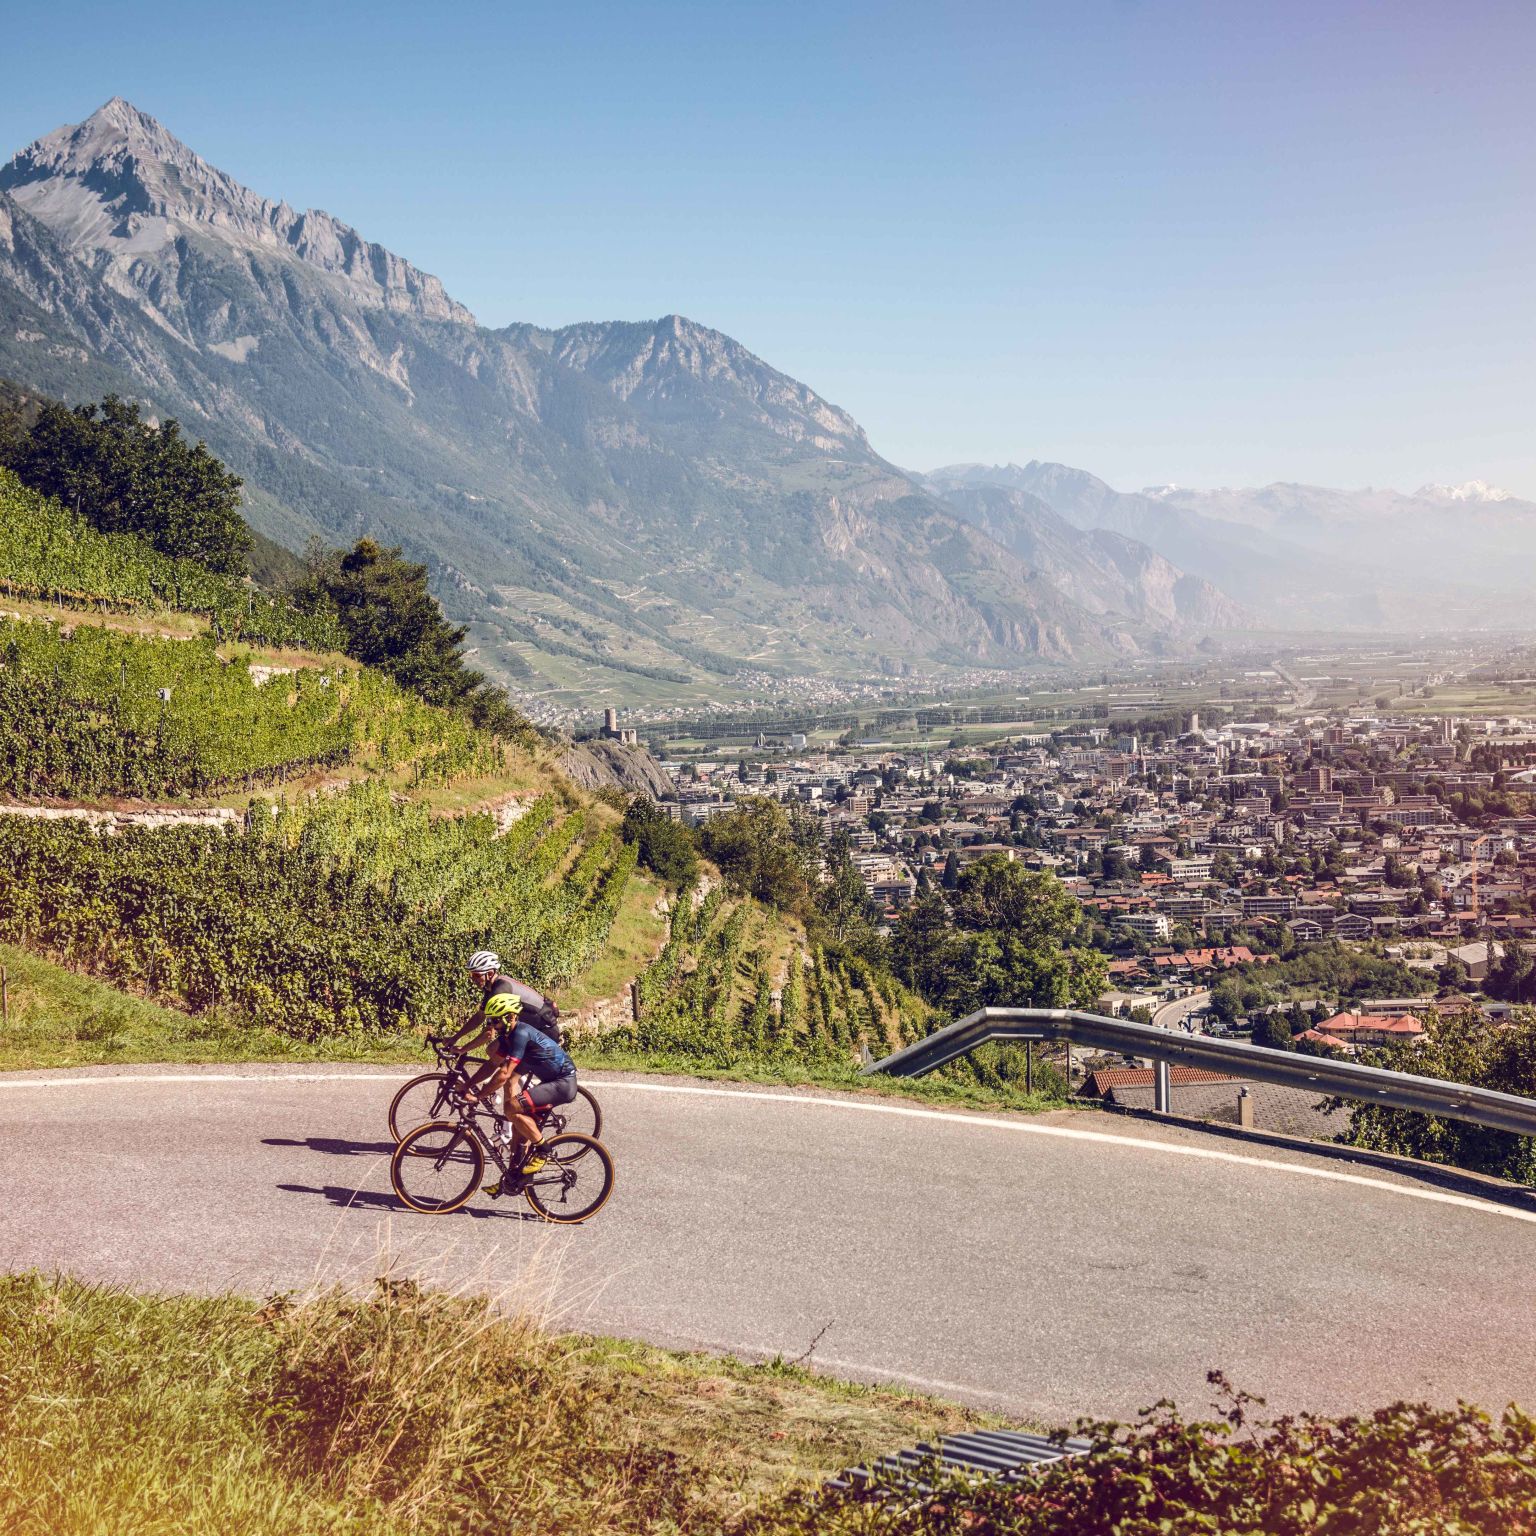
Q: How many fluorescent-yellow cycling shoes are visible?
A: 2